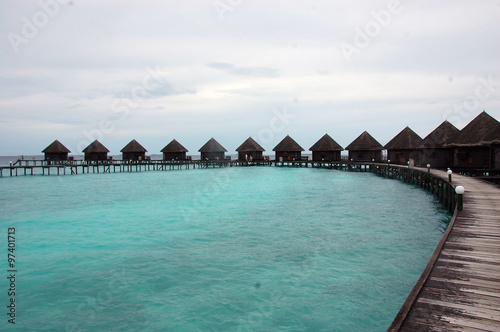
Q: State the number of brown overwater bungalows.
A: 12